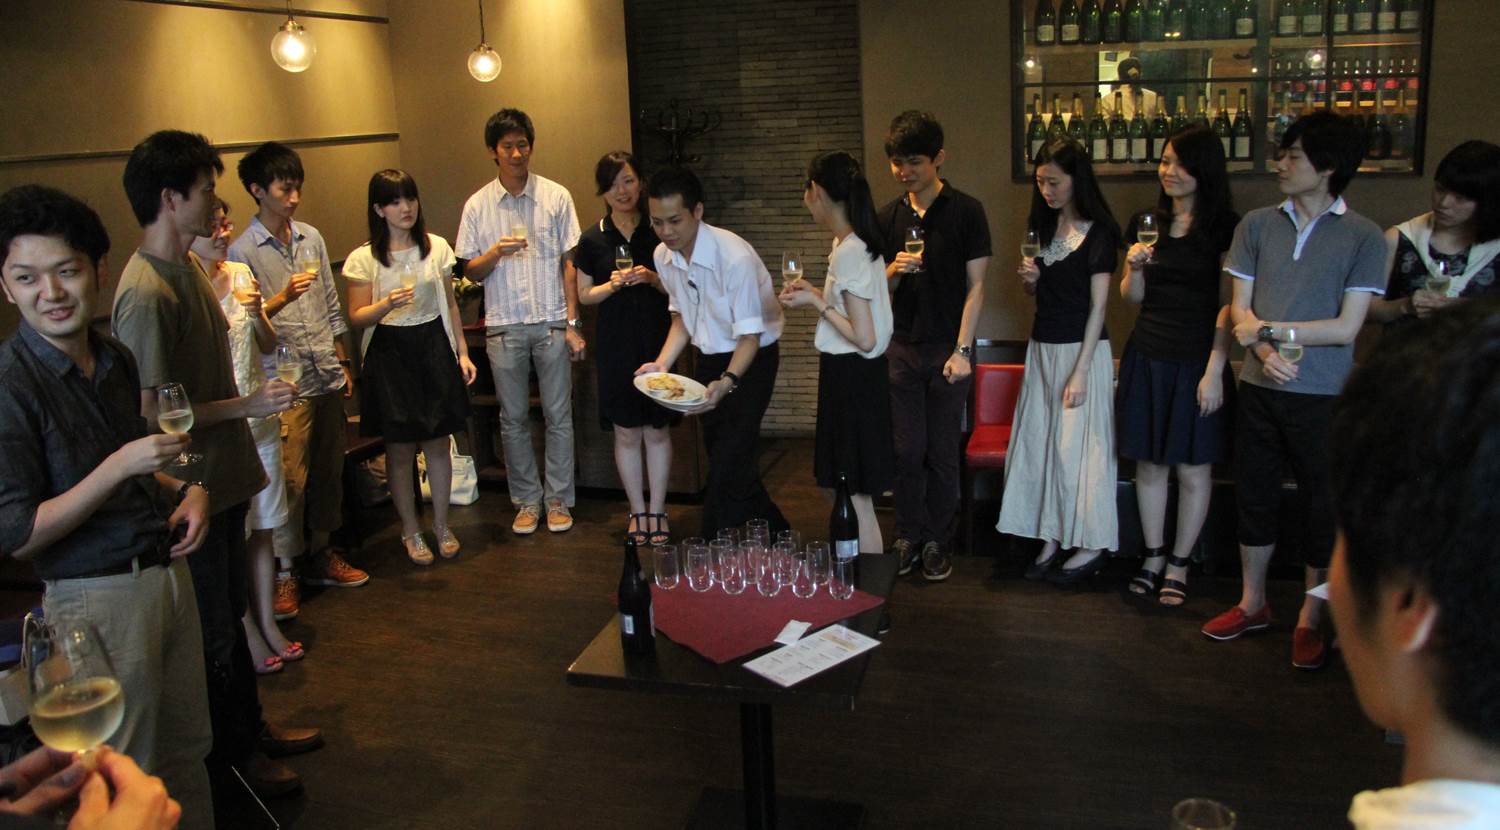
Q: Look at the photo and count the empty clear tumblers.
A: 15